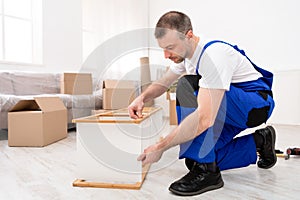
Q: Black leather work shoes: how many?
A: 2